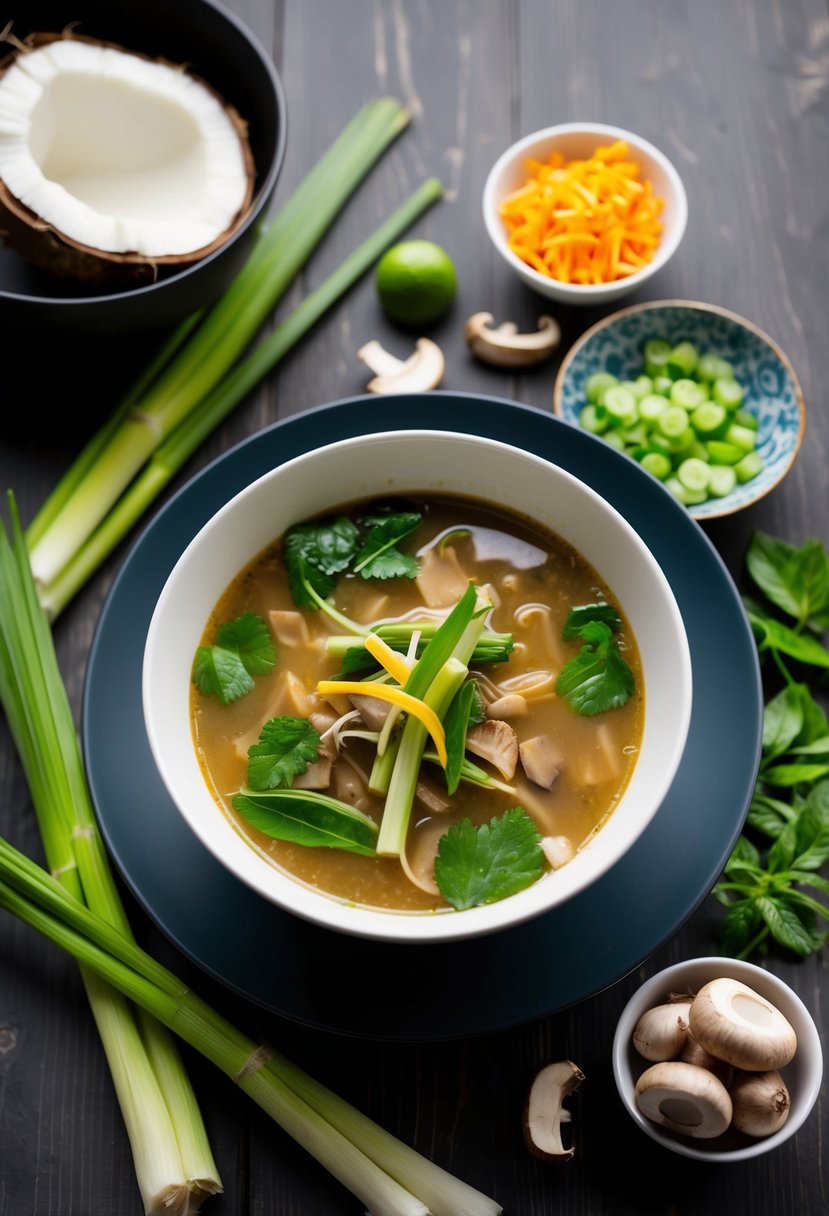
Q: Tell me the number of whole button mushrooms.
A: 5